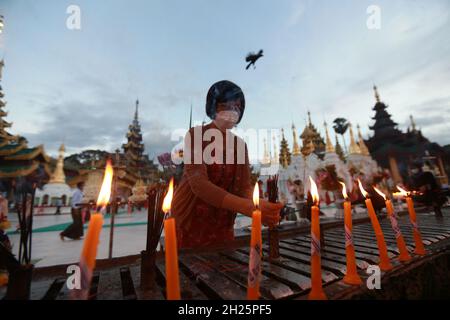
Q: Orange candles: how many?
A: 8